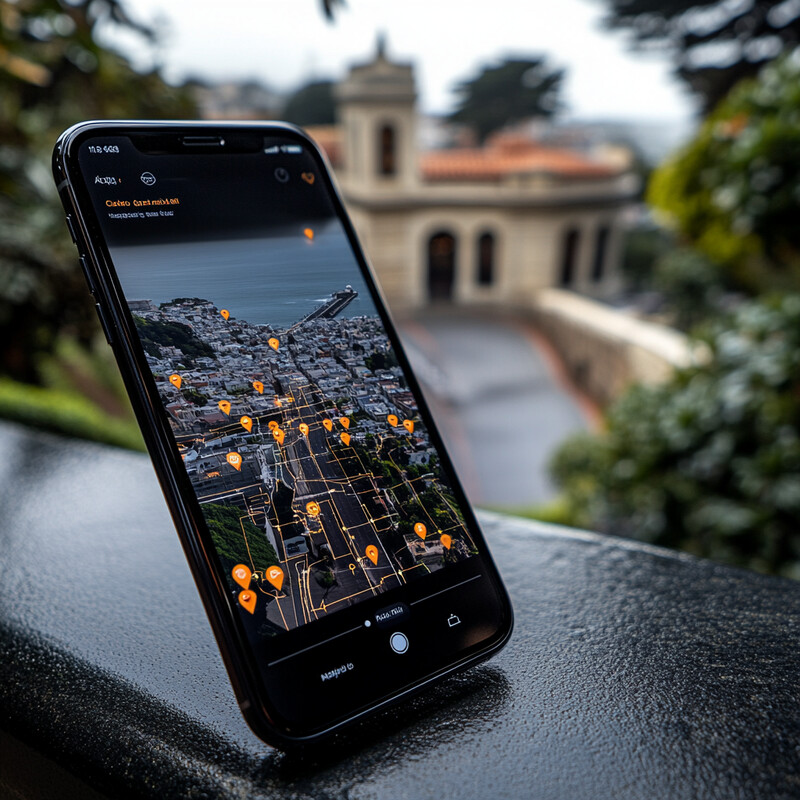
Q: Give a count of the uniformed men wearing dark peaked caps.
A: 0